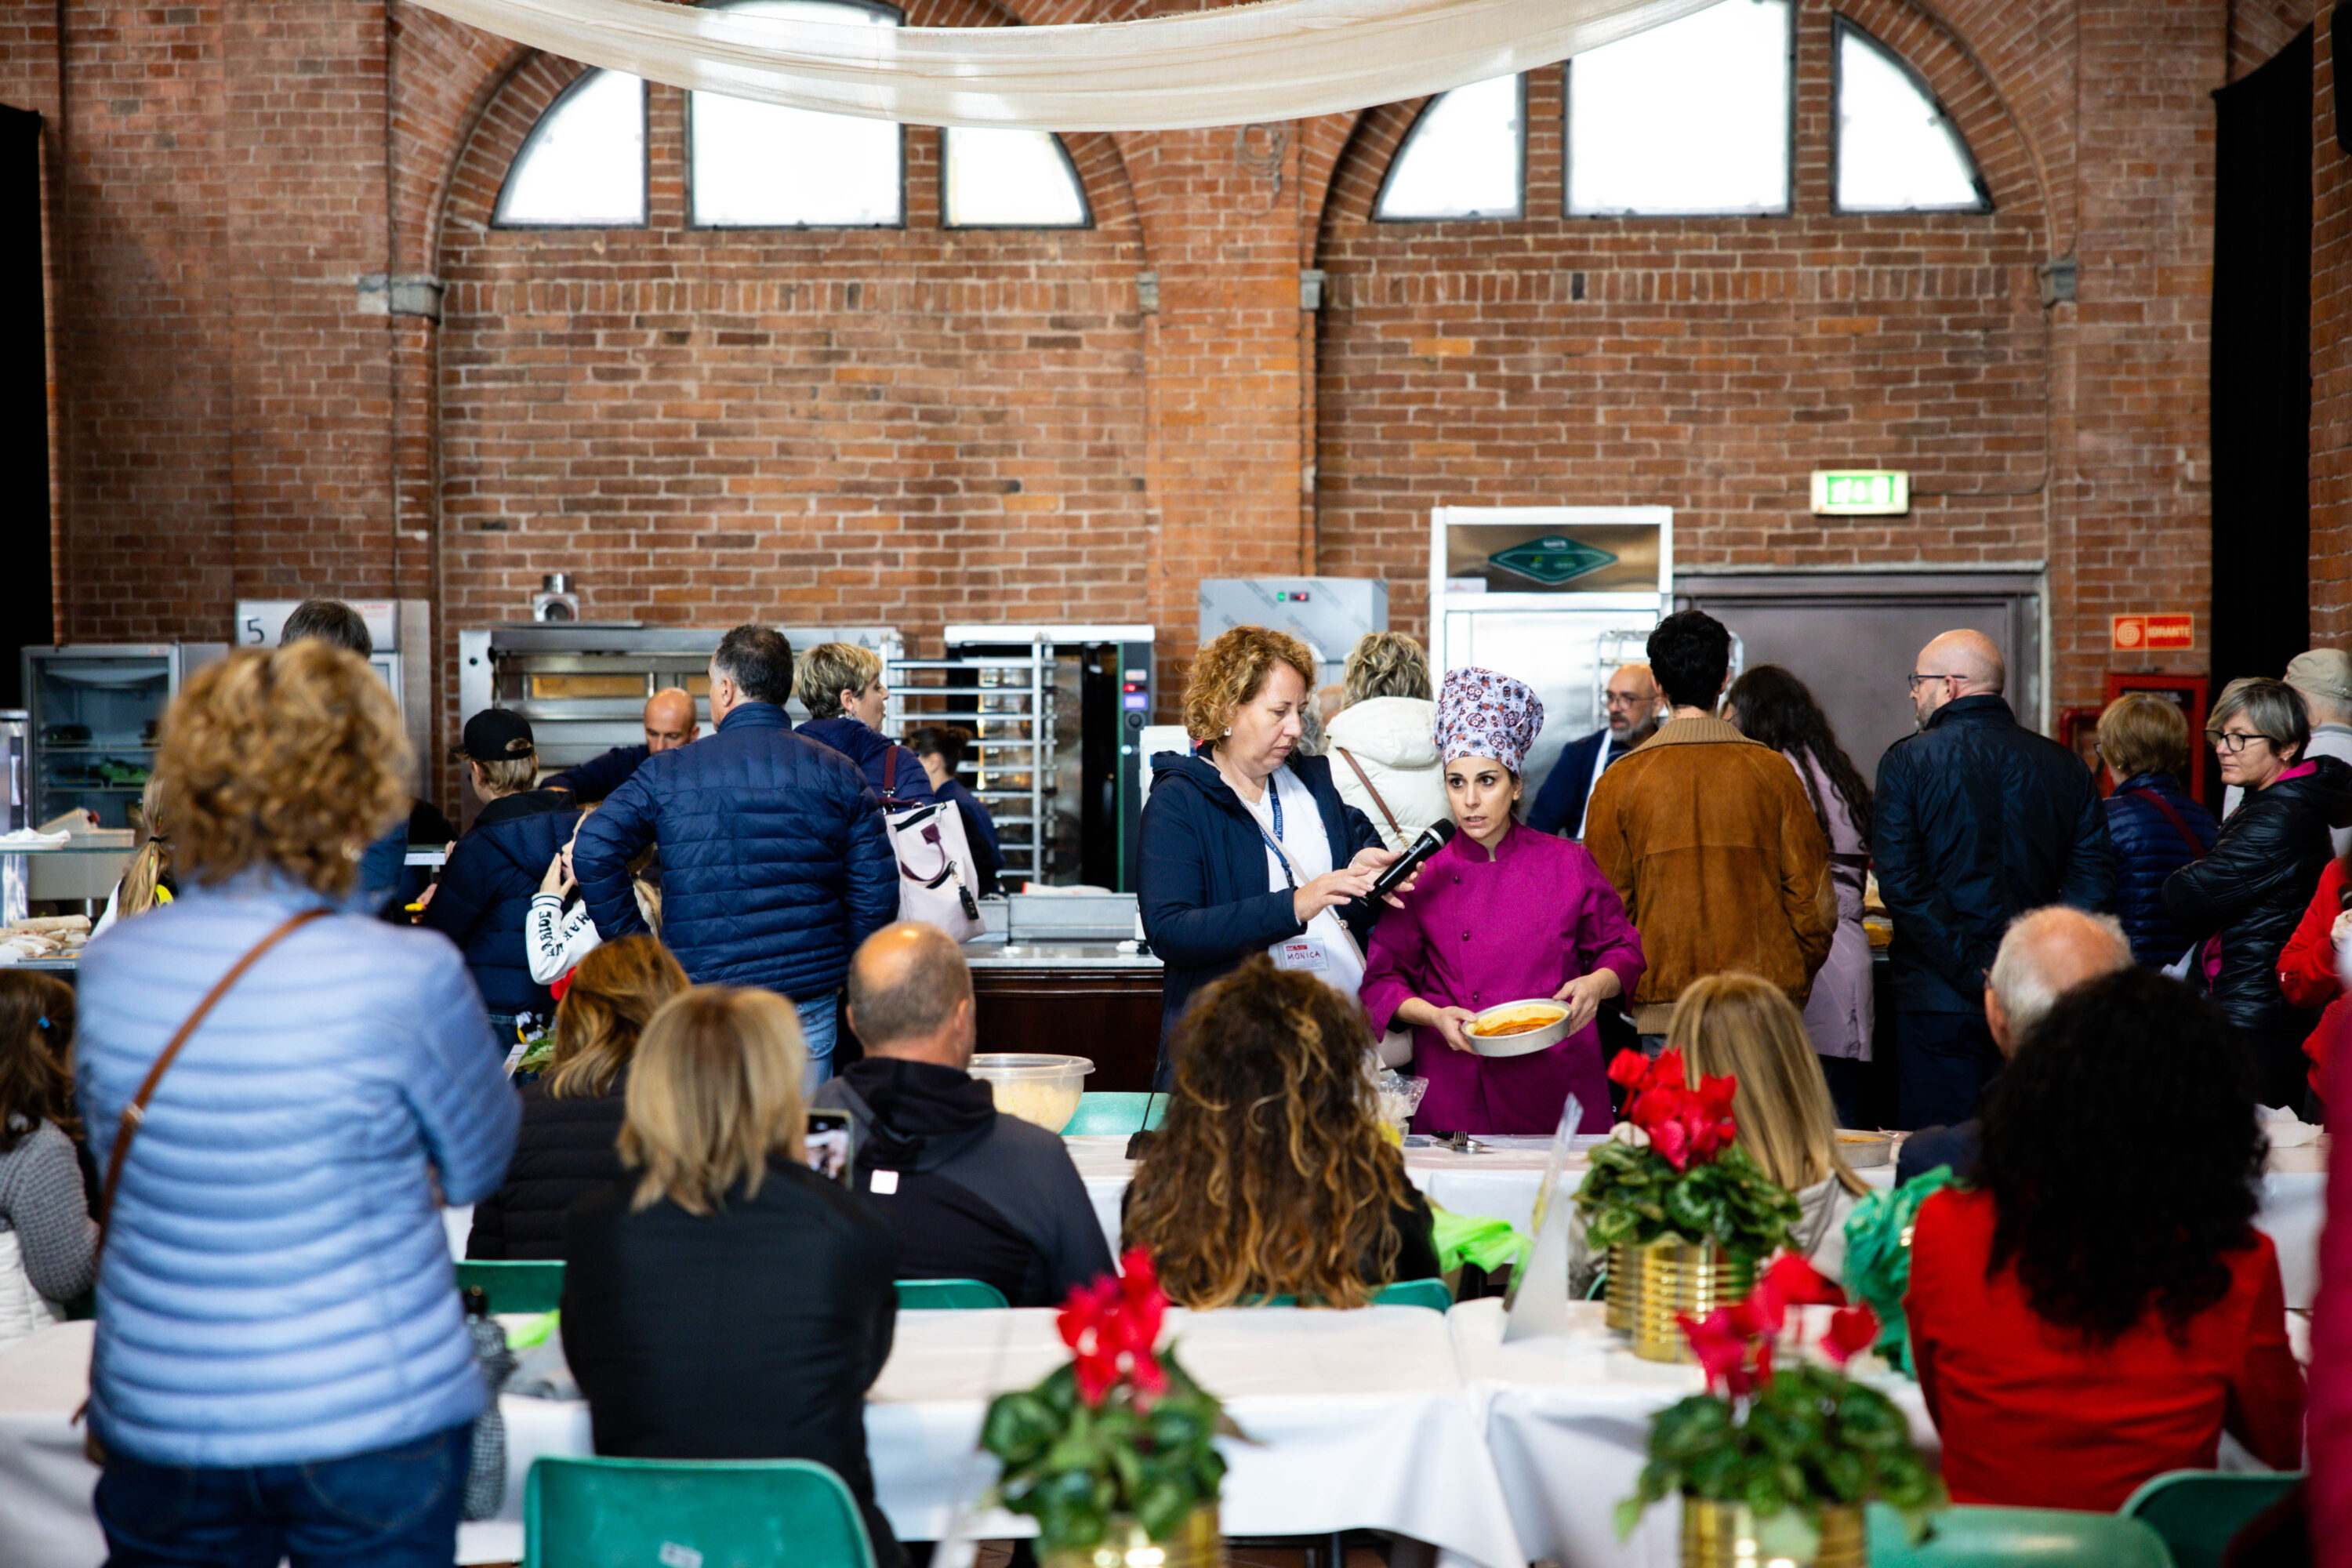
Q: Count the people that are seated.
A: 8